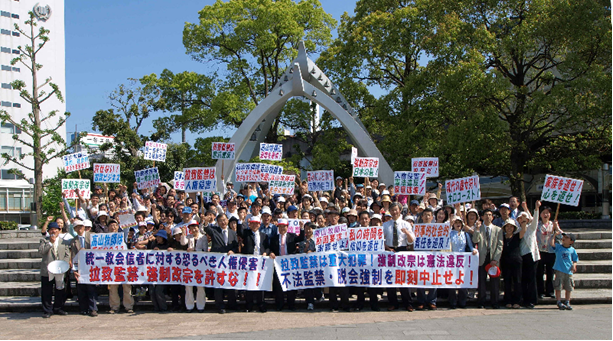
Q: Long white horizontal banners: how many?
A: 2